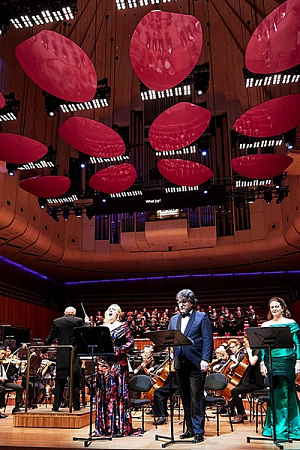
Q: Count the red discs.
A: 12